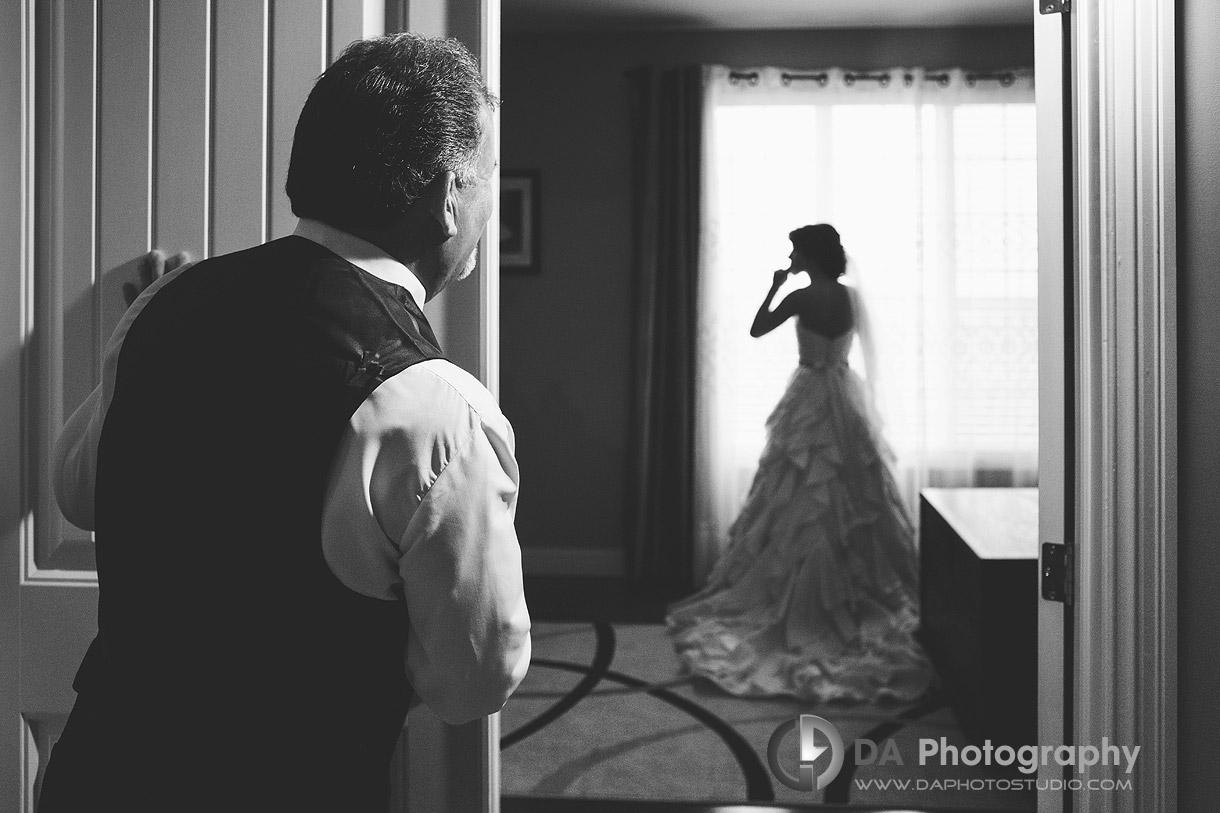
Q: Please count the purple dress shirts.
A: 0